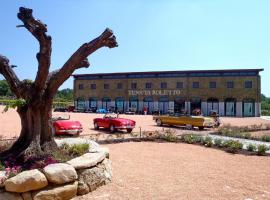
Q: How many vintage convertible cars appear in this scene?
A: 3